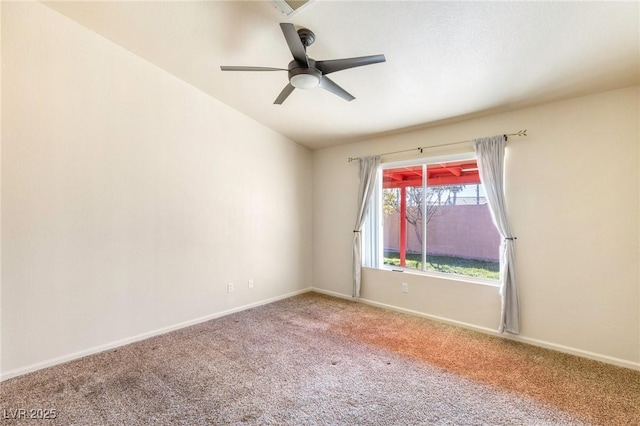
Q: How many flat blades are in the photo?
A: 5